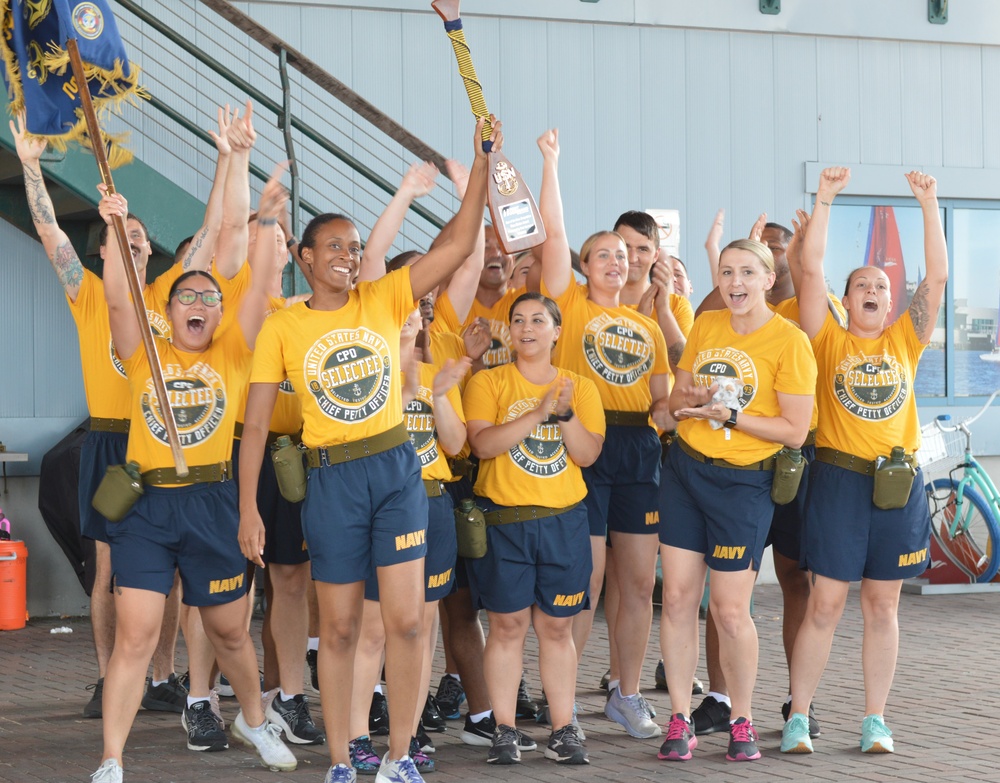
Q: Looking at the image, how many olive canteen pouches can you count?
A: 5